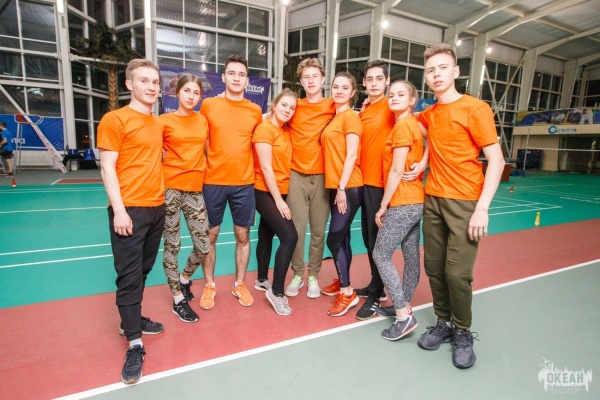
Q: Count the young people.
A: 9